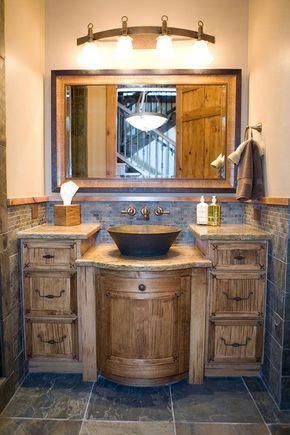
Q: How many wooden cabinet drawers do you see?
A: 6